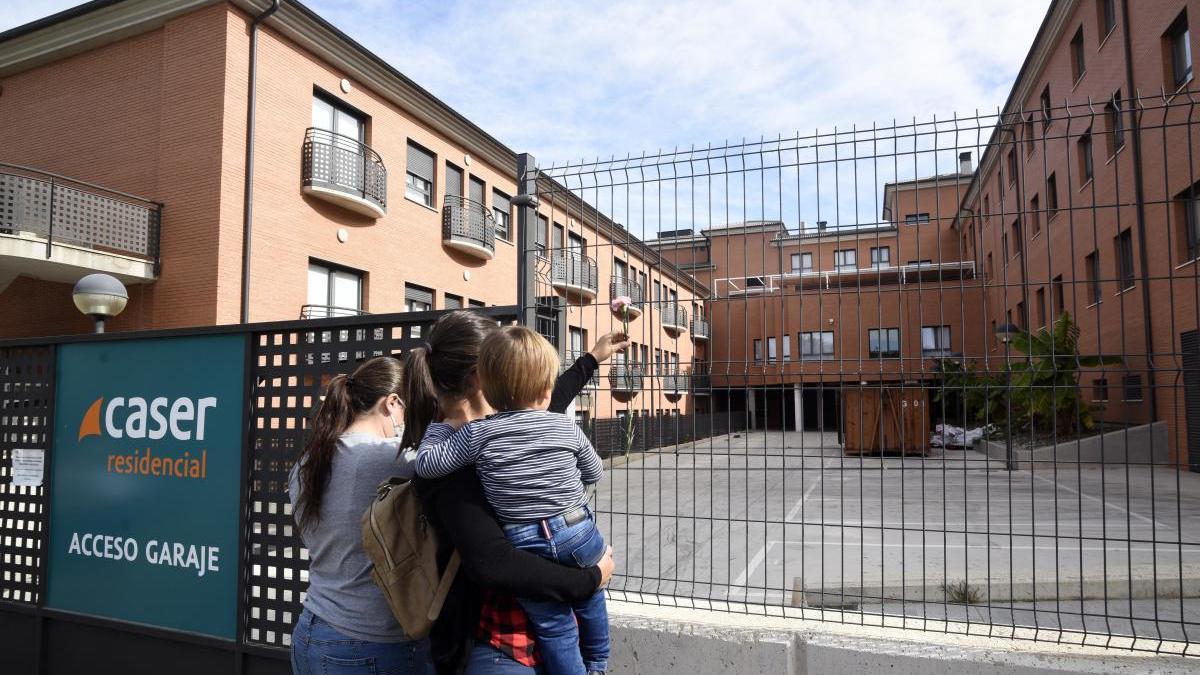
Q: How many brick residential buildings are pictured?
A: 3